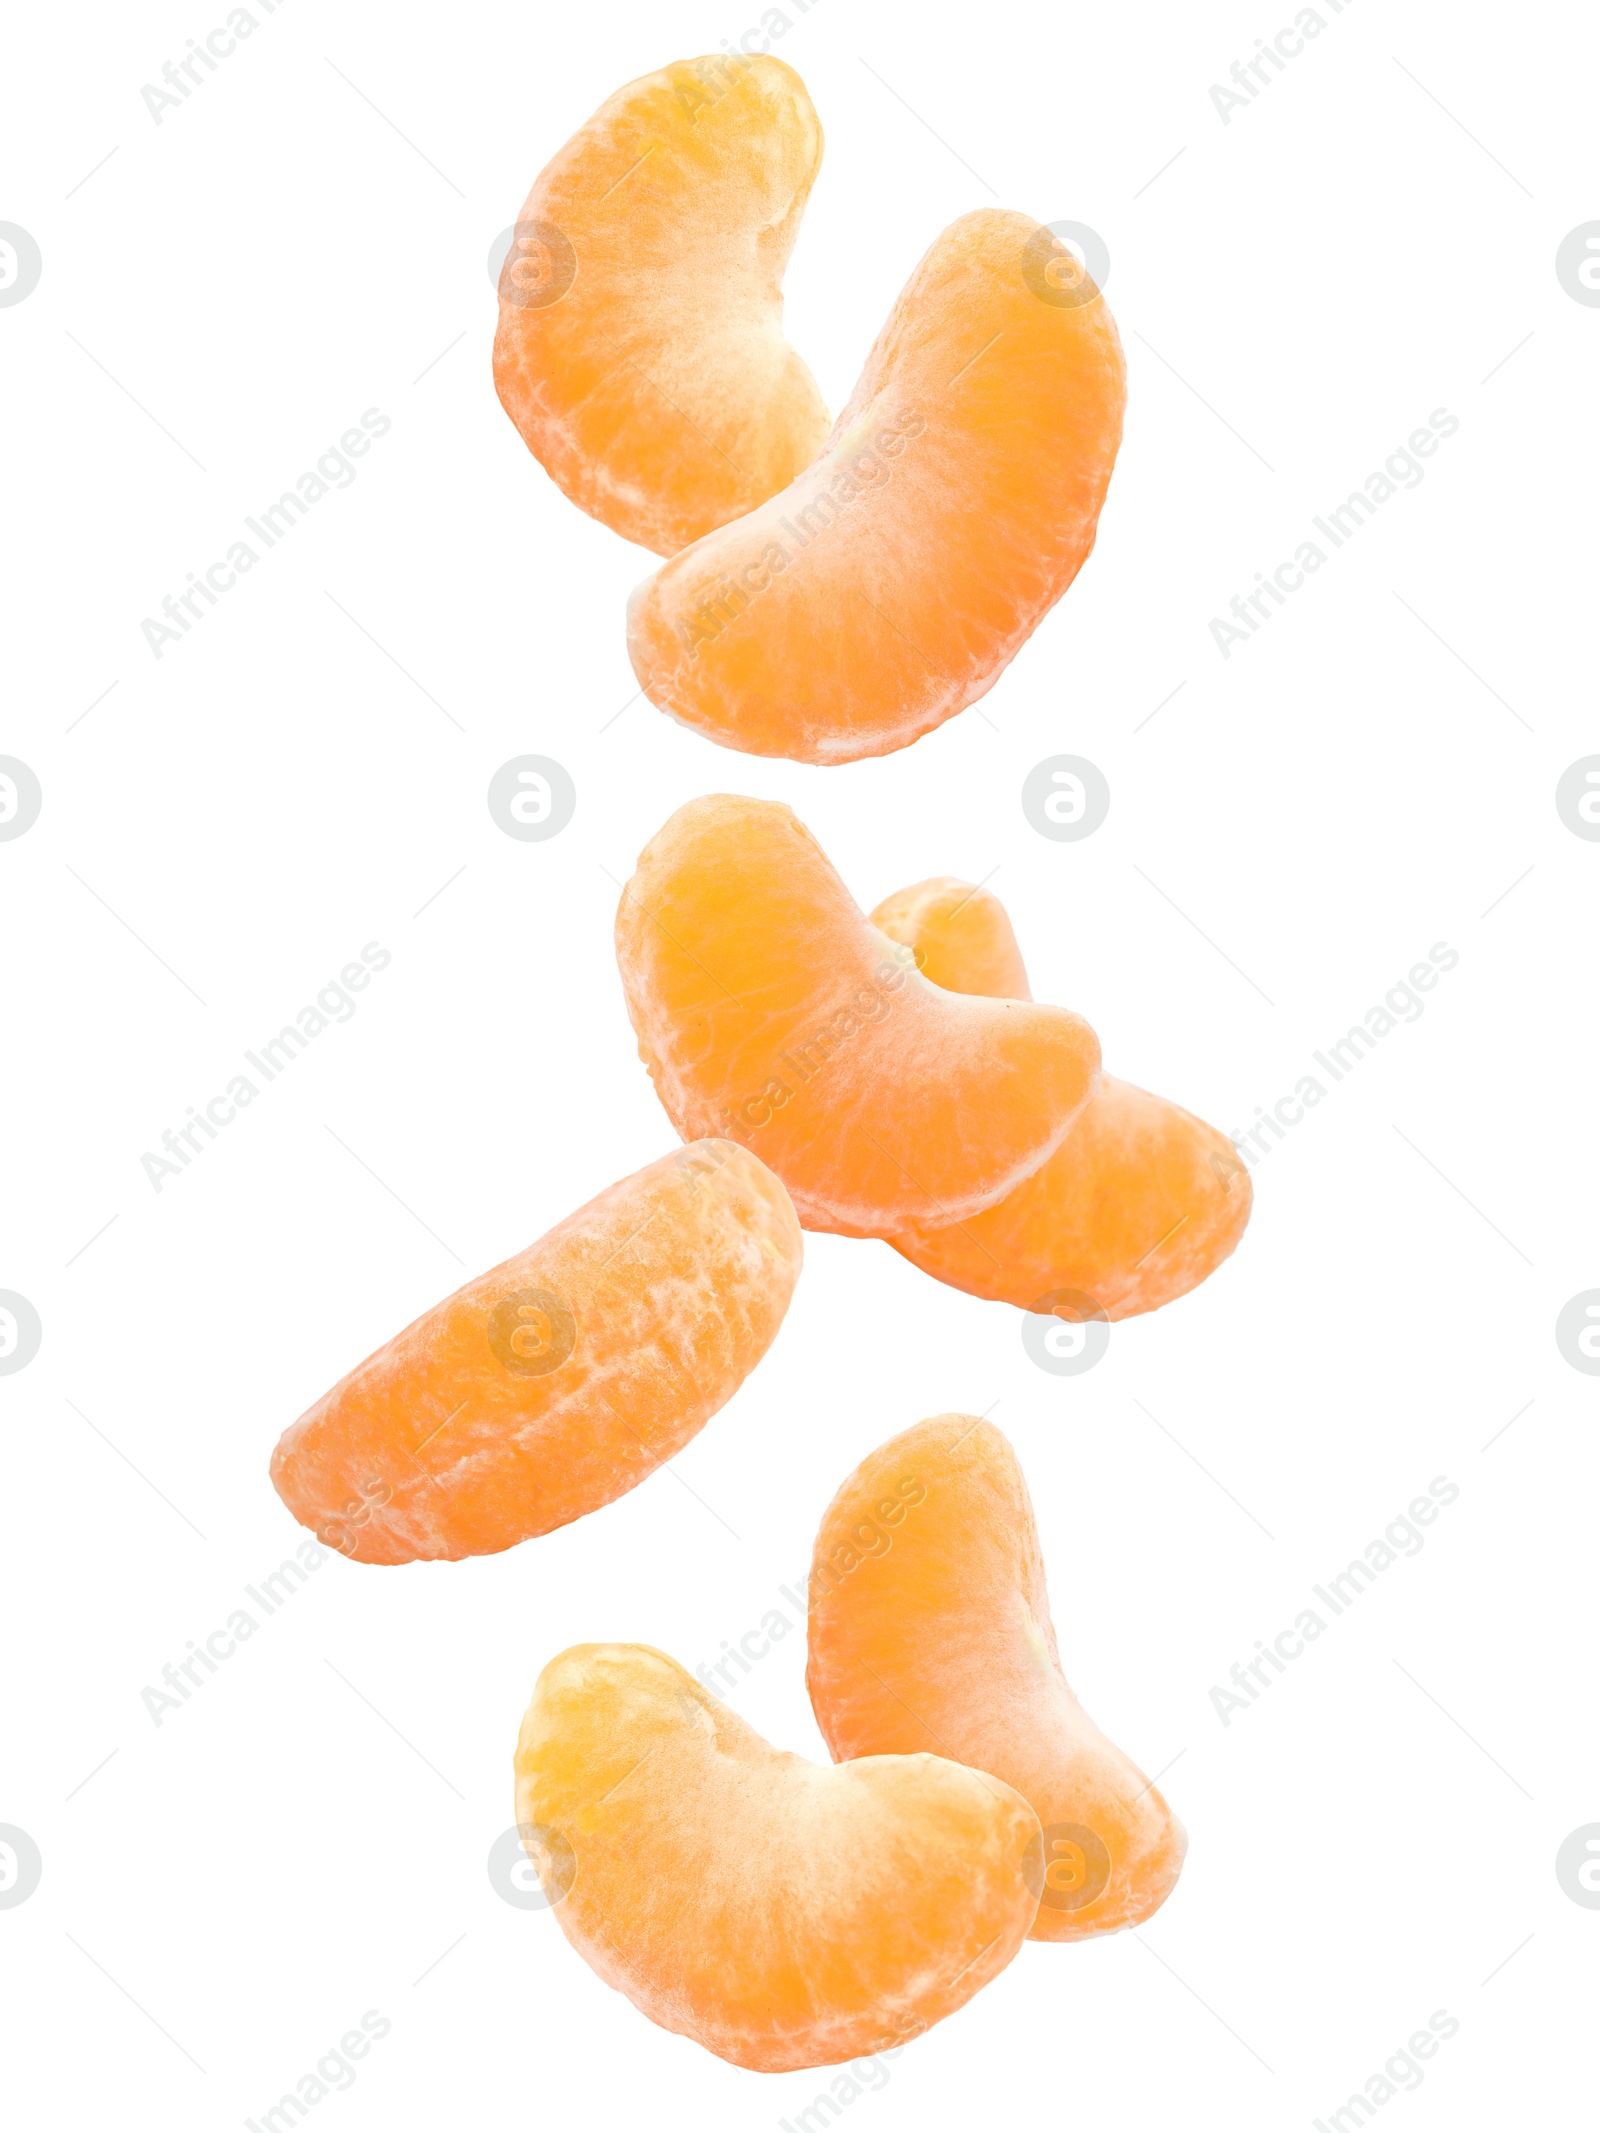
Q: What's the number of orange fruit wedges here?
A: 7